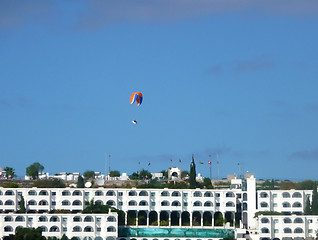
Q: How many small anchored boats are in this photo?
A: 0